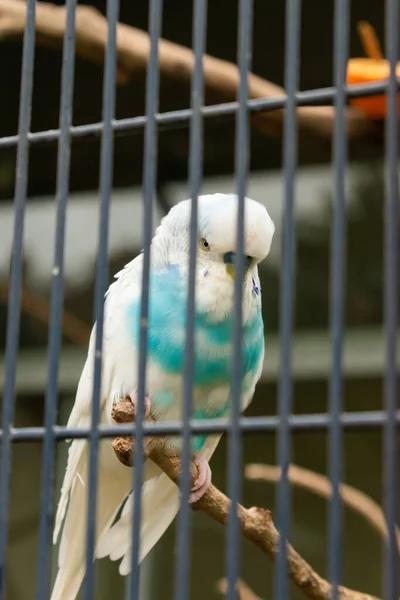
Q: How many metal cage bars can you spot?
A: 11